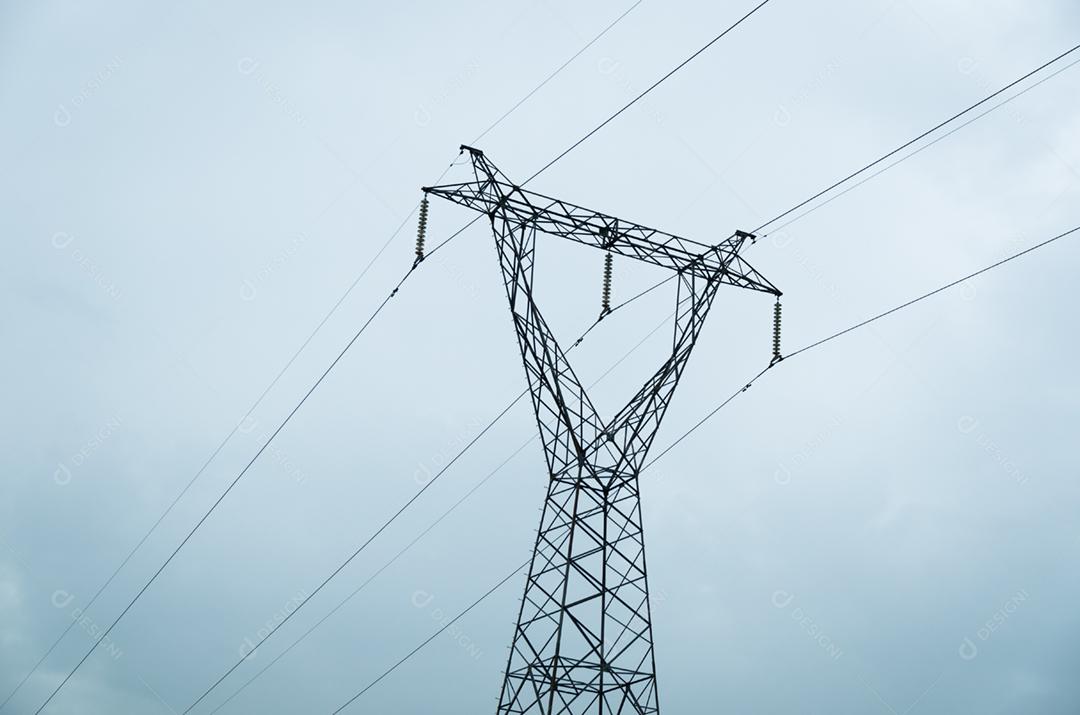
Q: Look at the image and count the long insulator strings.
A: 3